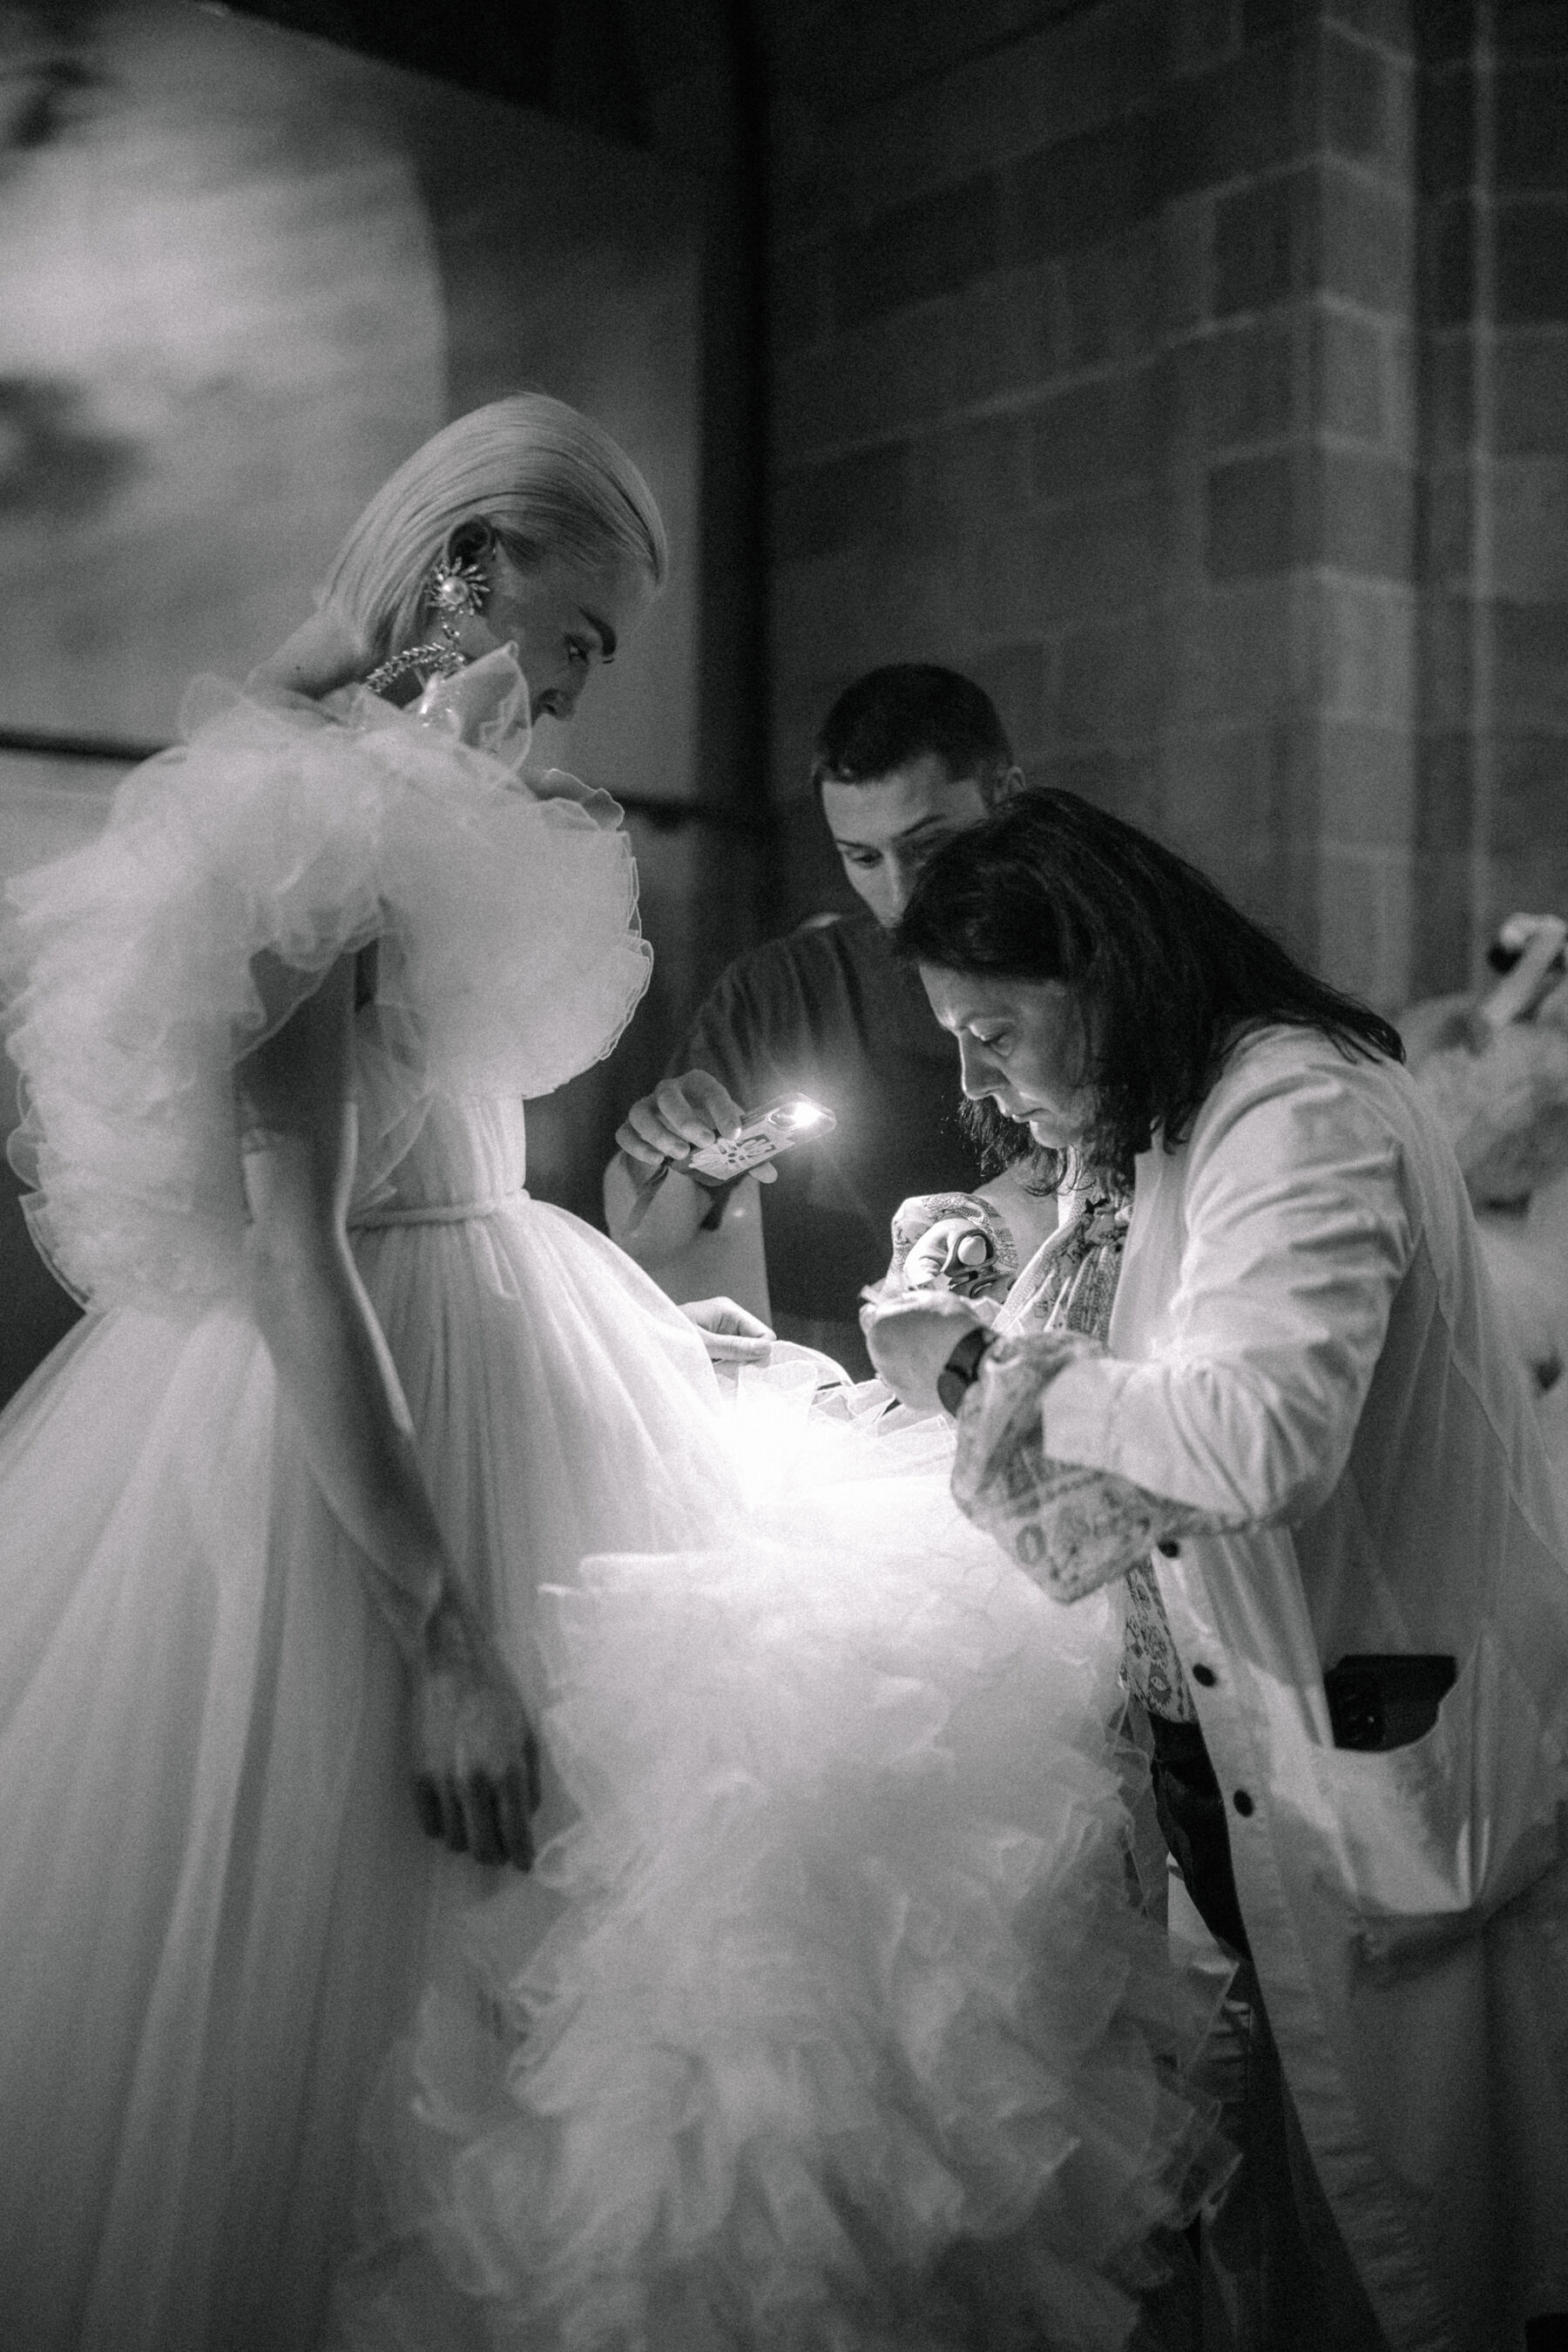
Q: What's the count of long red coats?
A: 0